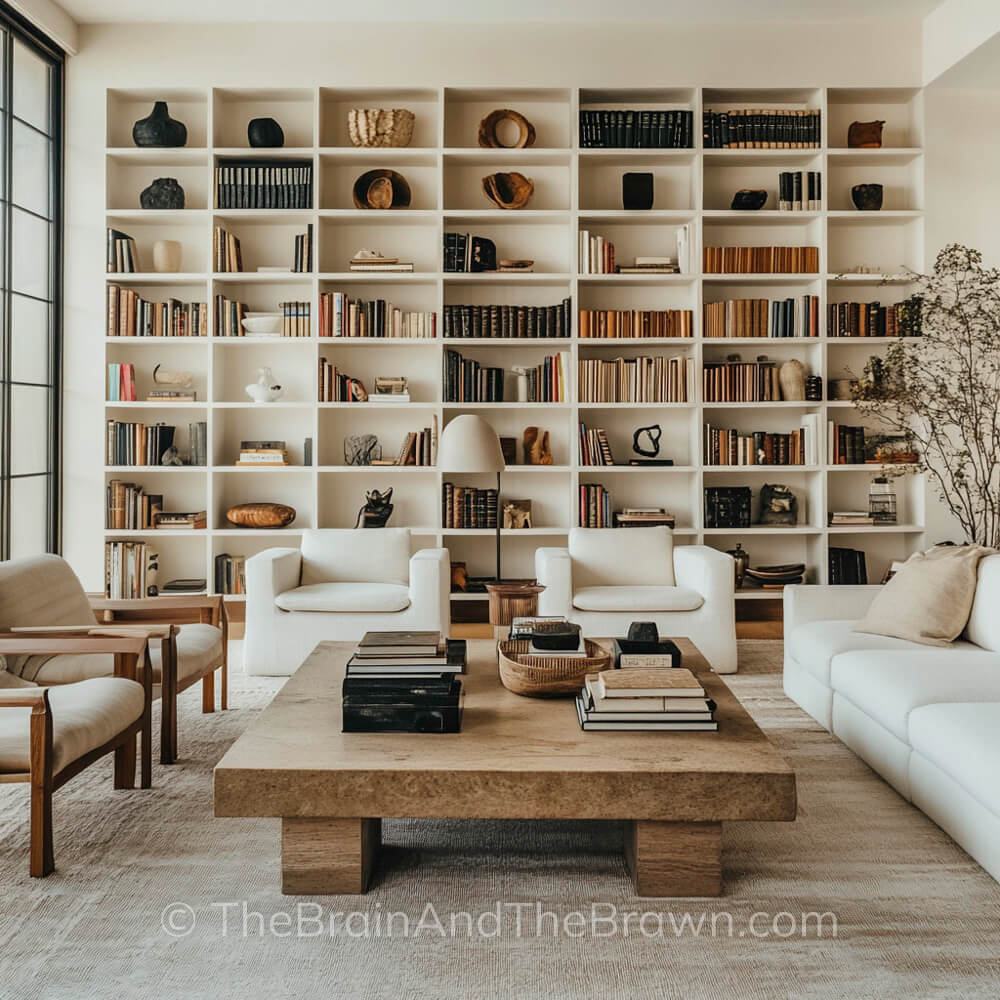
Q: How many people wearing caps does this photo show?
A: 0